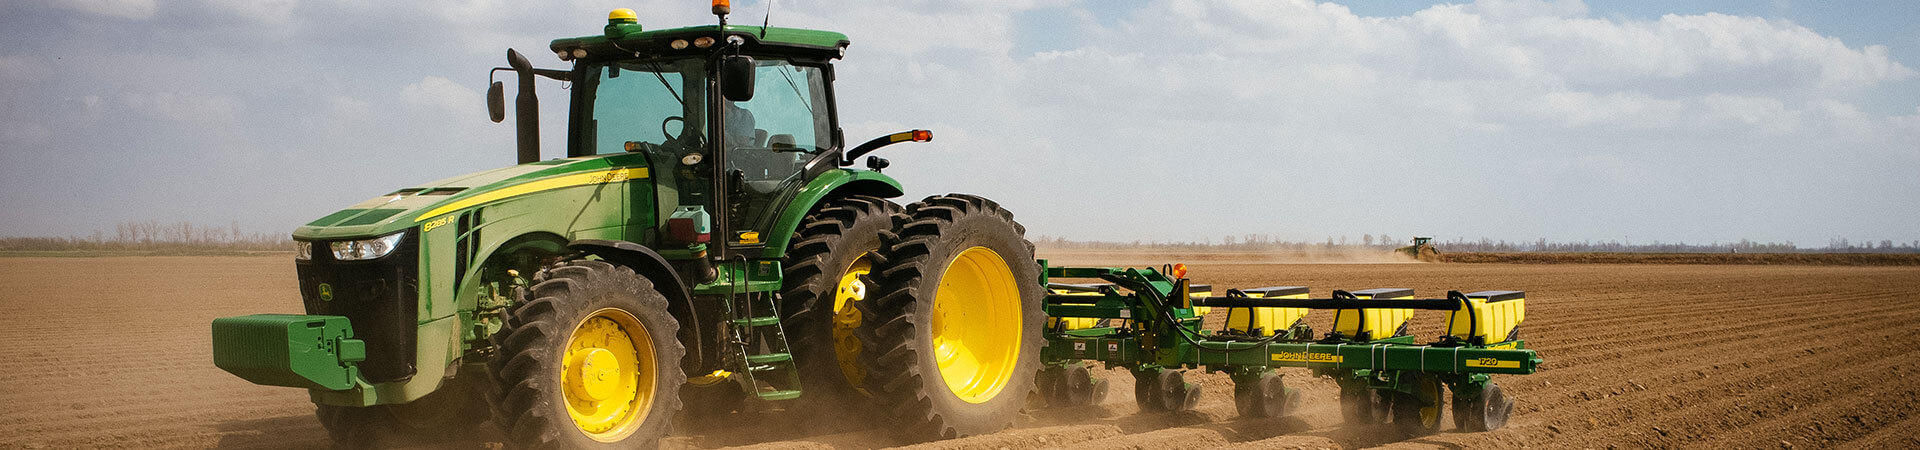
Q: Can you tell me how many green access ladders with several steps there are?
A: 1